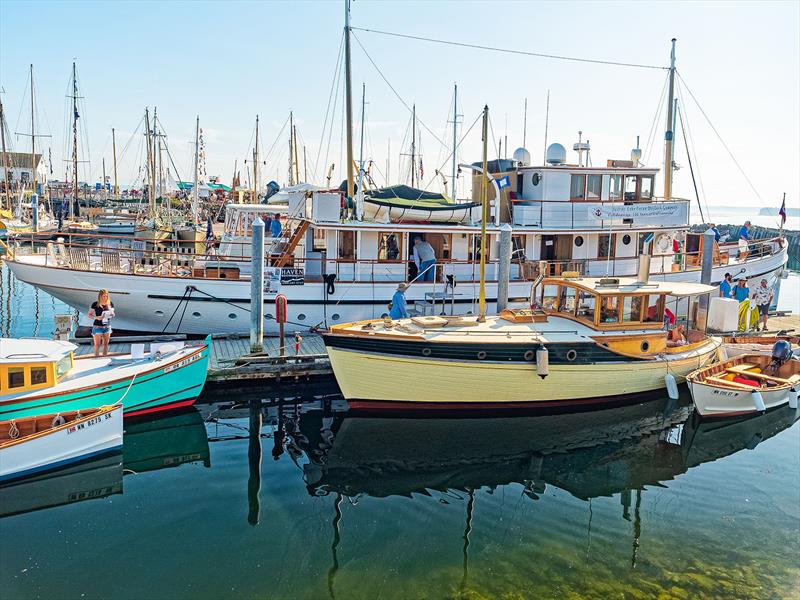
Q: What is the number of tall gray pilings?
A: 3